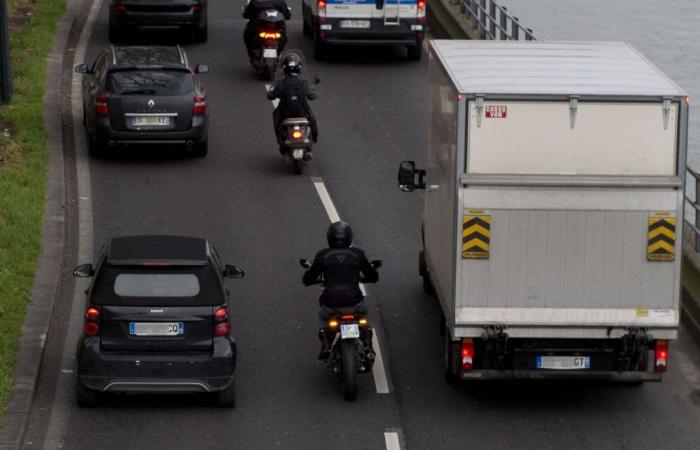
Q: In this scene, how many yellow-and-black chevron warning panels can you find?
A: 2